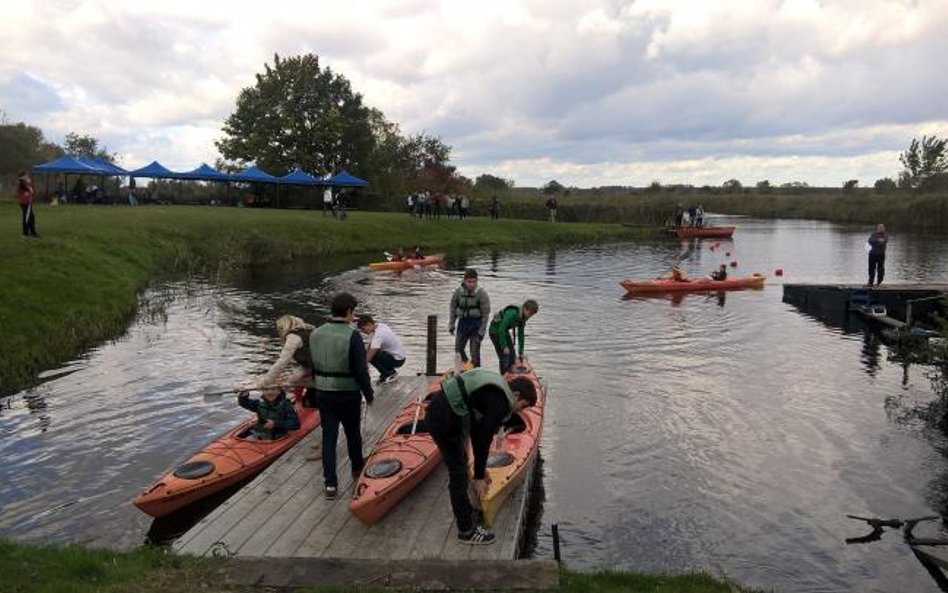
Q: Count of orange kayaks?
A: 5